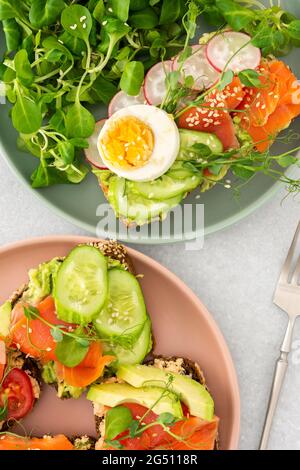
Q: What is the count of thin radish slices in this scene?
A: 5